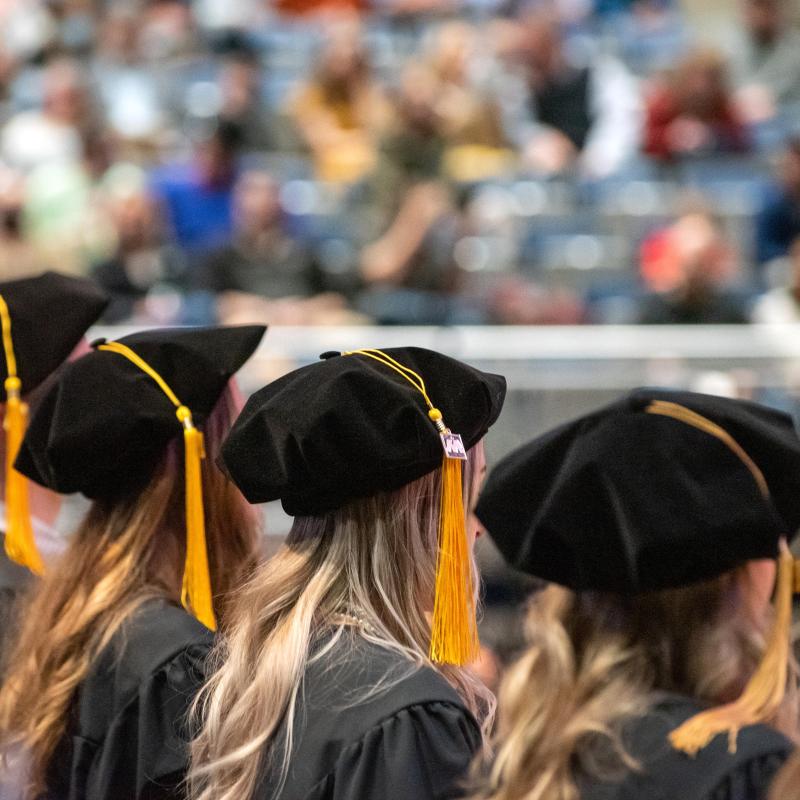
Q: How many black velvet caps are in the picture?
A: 4